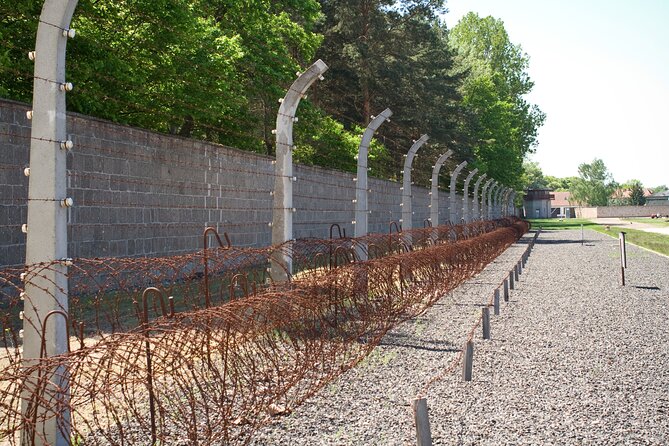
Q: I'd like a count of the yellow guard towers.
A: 0